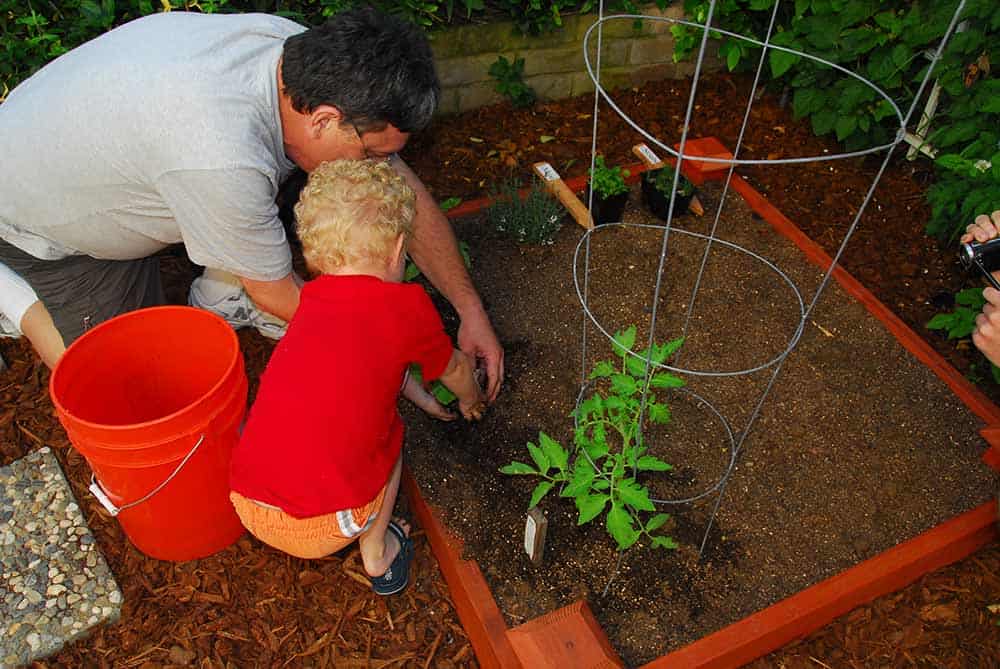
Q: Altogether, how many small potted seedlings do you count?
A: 2